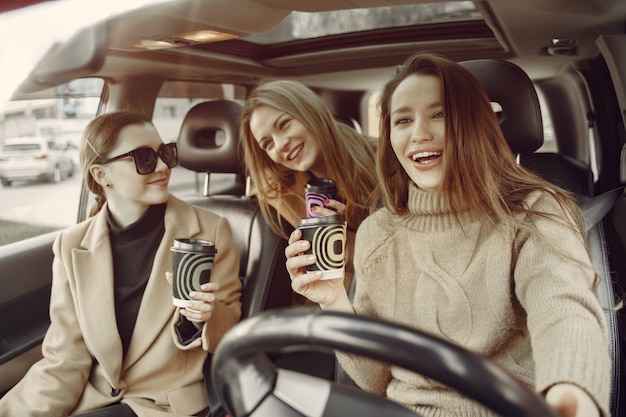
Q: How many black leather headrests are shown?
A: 2